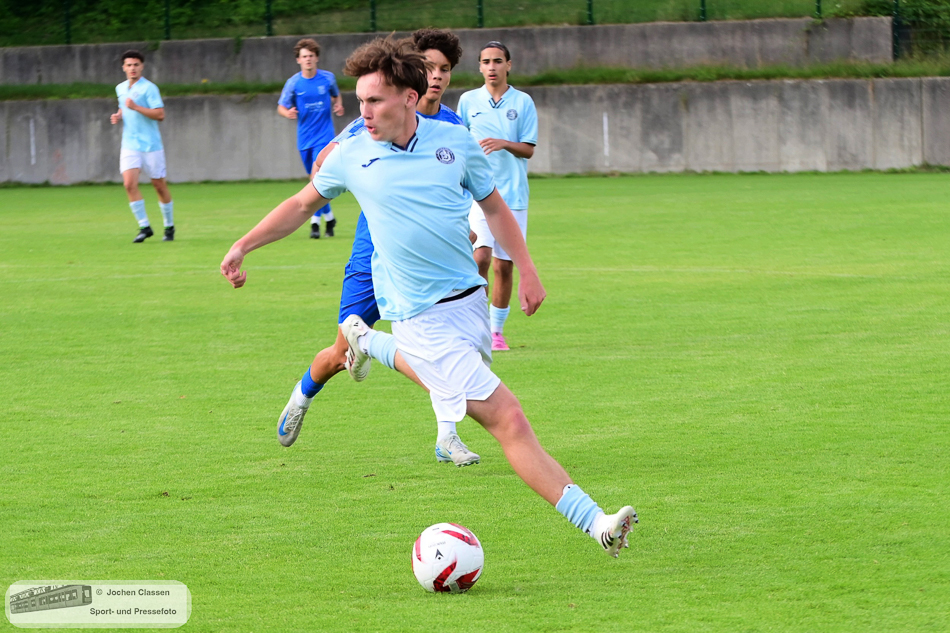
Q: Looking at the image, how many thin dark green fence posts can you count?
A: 9